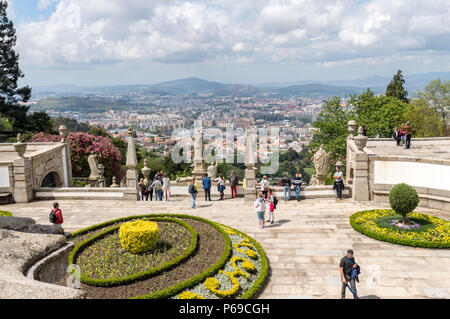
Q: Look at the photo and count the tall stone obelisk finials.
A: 2